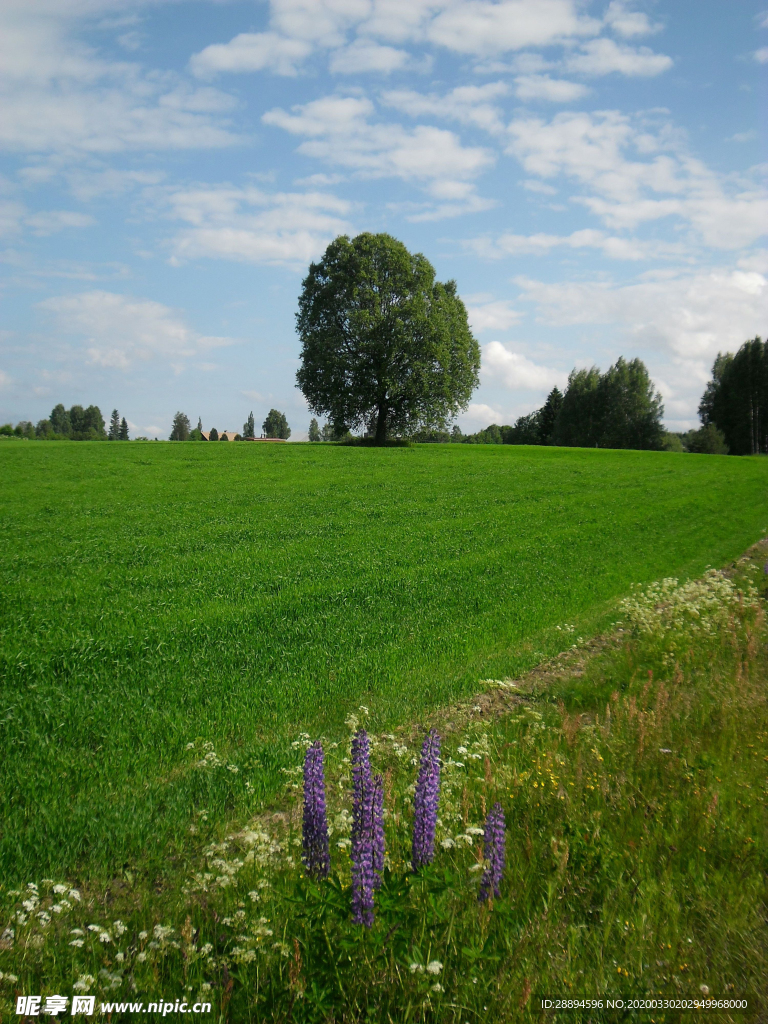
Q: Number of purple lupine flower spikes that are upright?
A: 5